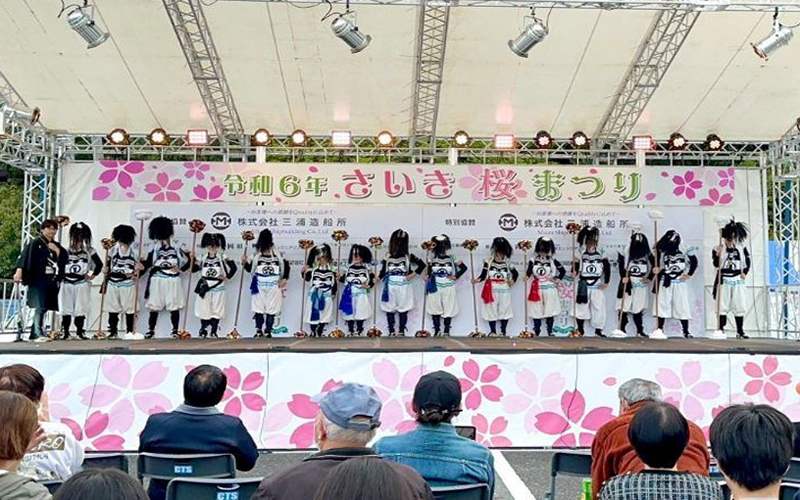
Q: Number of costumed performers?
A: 15